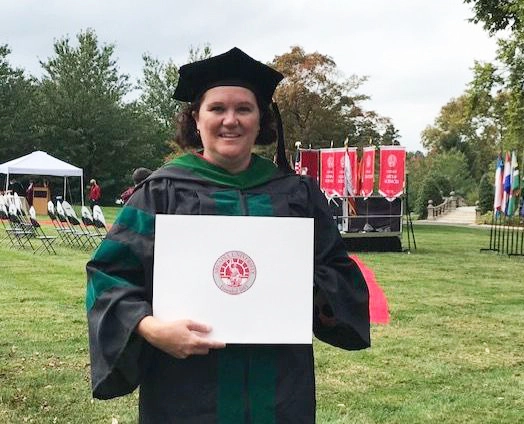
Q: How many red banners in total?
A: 5